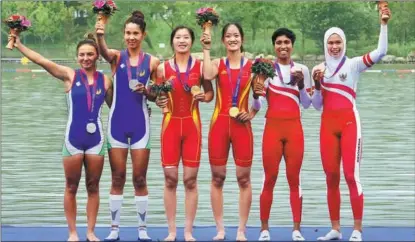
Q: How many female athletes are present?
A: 6